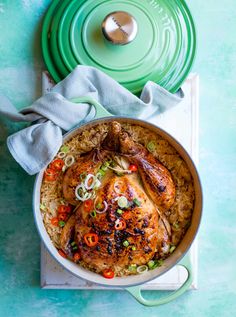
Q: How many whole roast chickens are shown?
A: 1